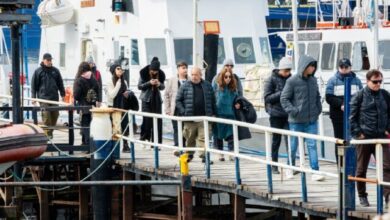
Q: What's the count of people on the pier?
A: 13